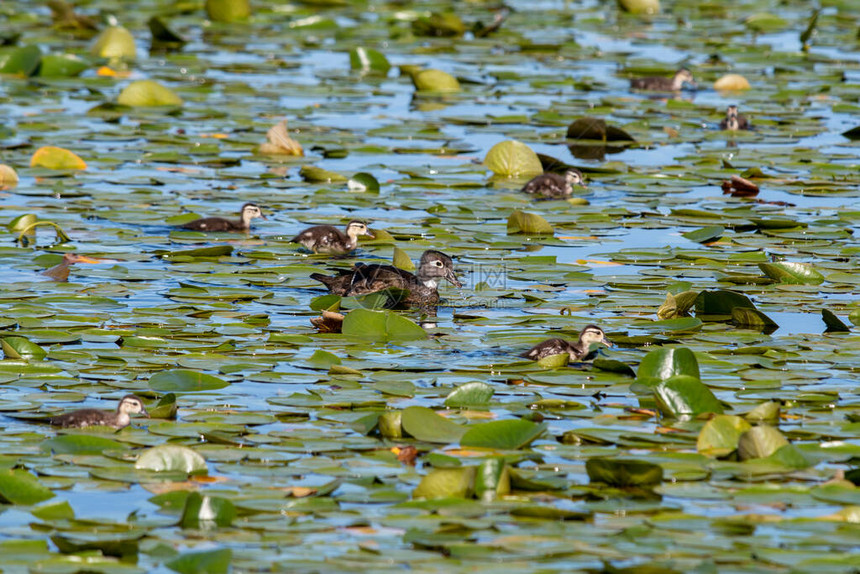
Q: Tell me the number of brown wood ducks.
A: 8